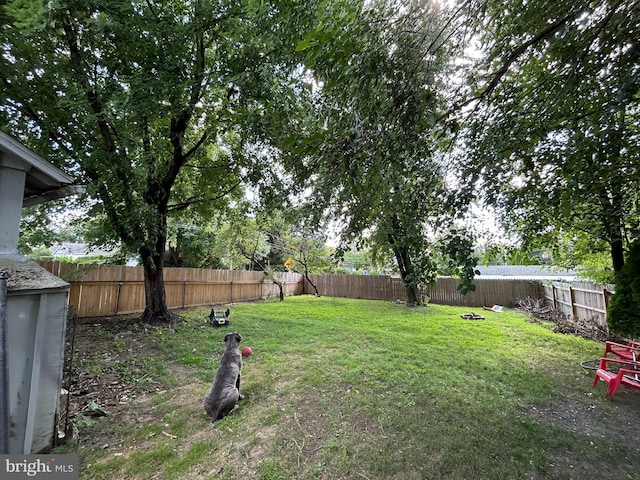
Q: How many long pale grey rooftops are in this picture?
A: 1